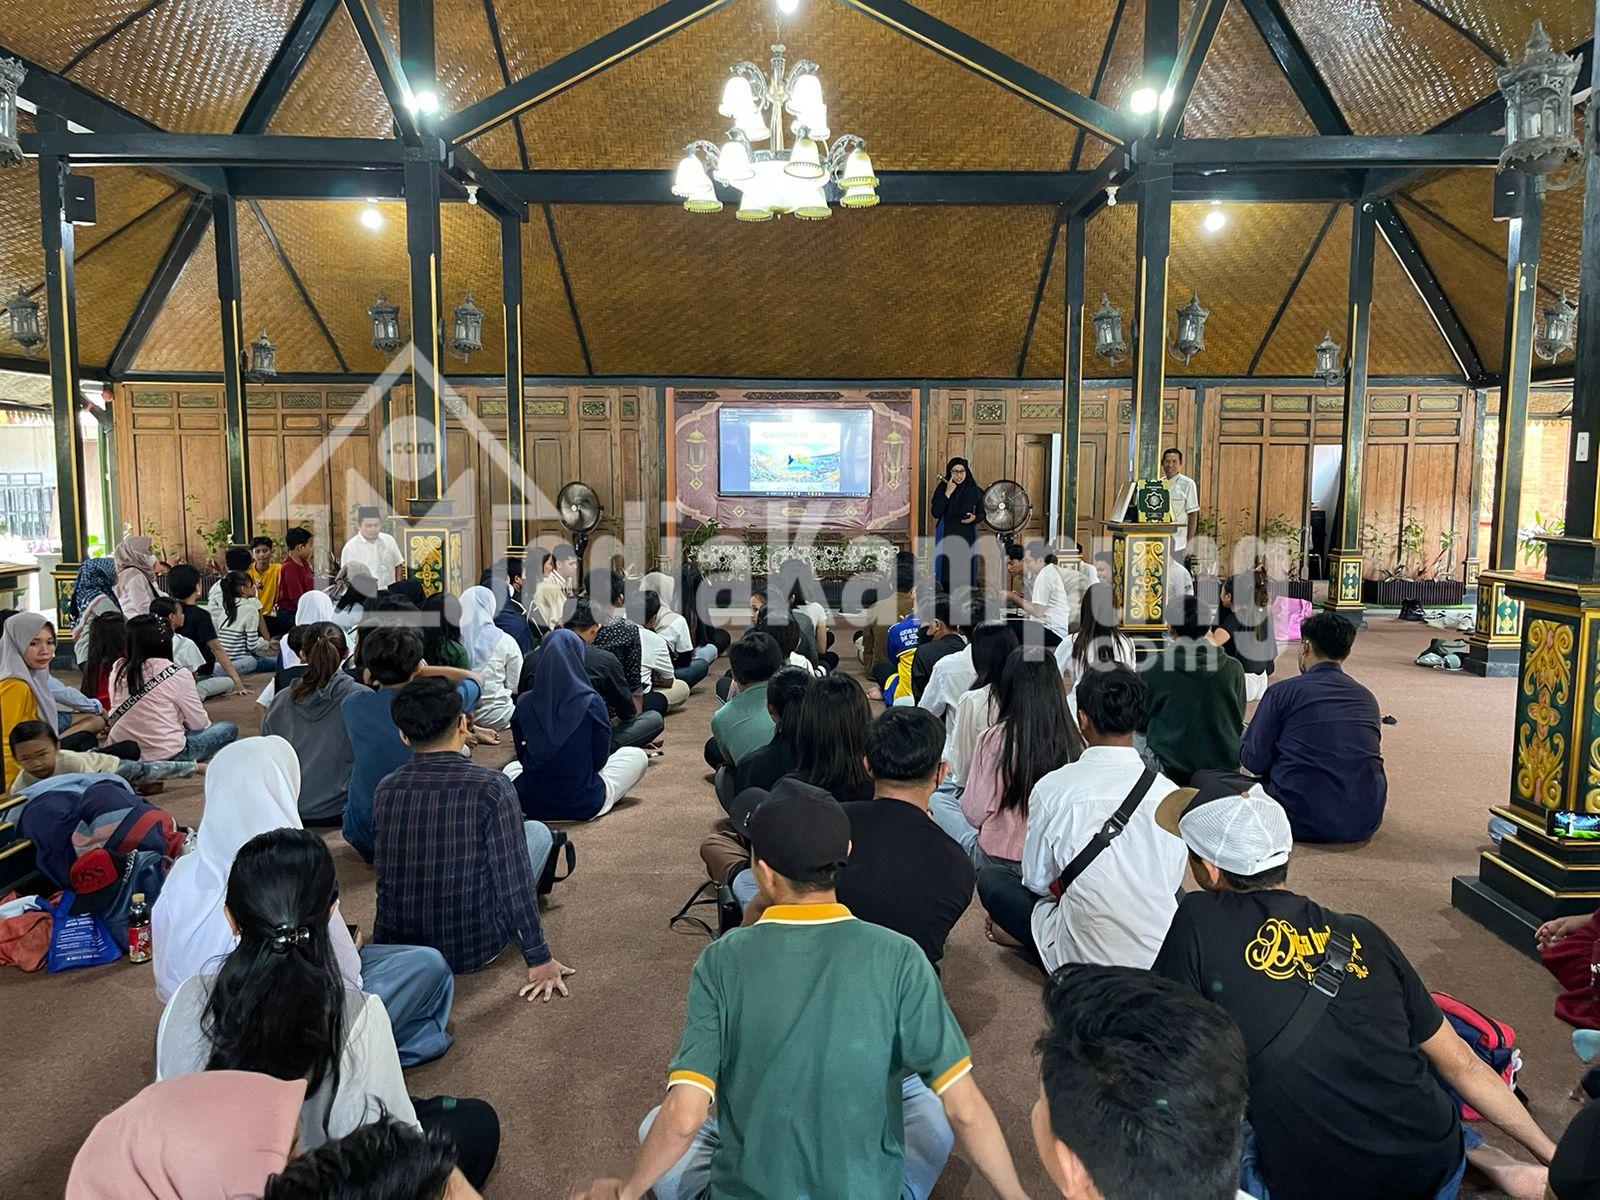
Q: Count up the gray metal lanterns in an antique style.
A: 10